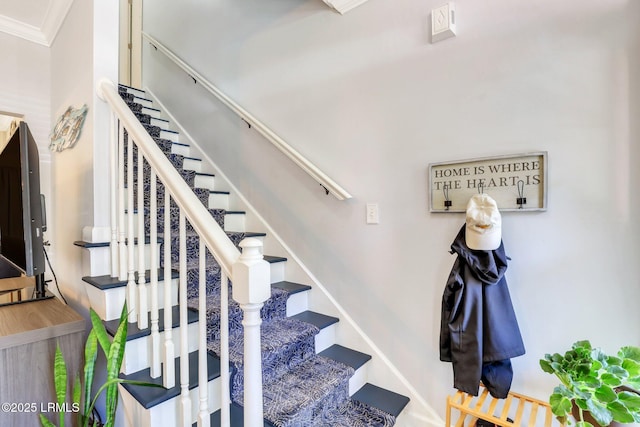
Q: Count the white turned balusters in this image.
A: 9